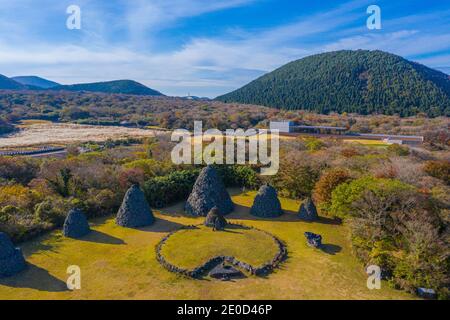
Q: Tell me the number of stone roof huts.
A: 7